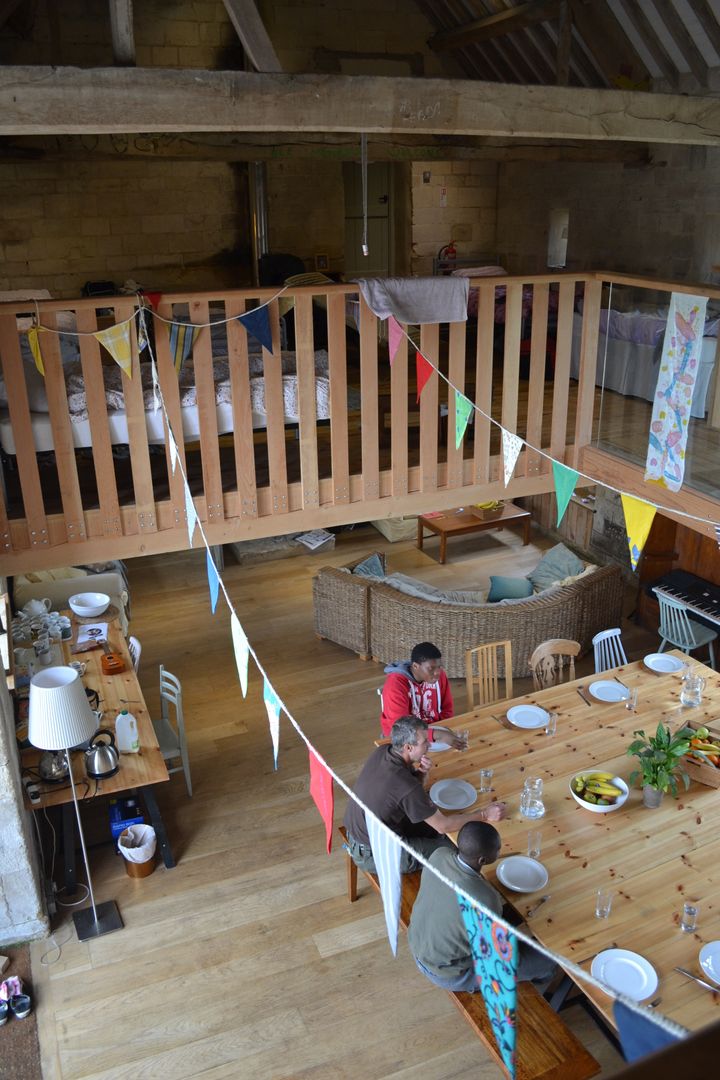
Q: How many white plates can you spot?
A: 8